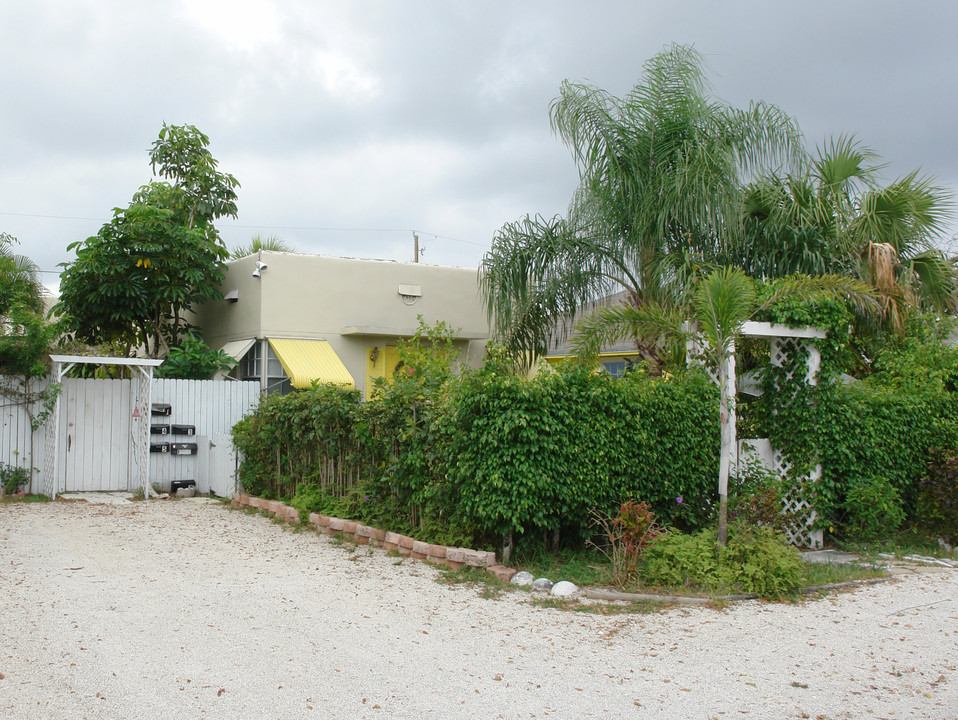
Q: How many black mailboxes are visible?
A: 6